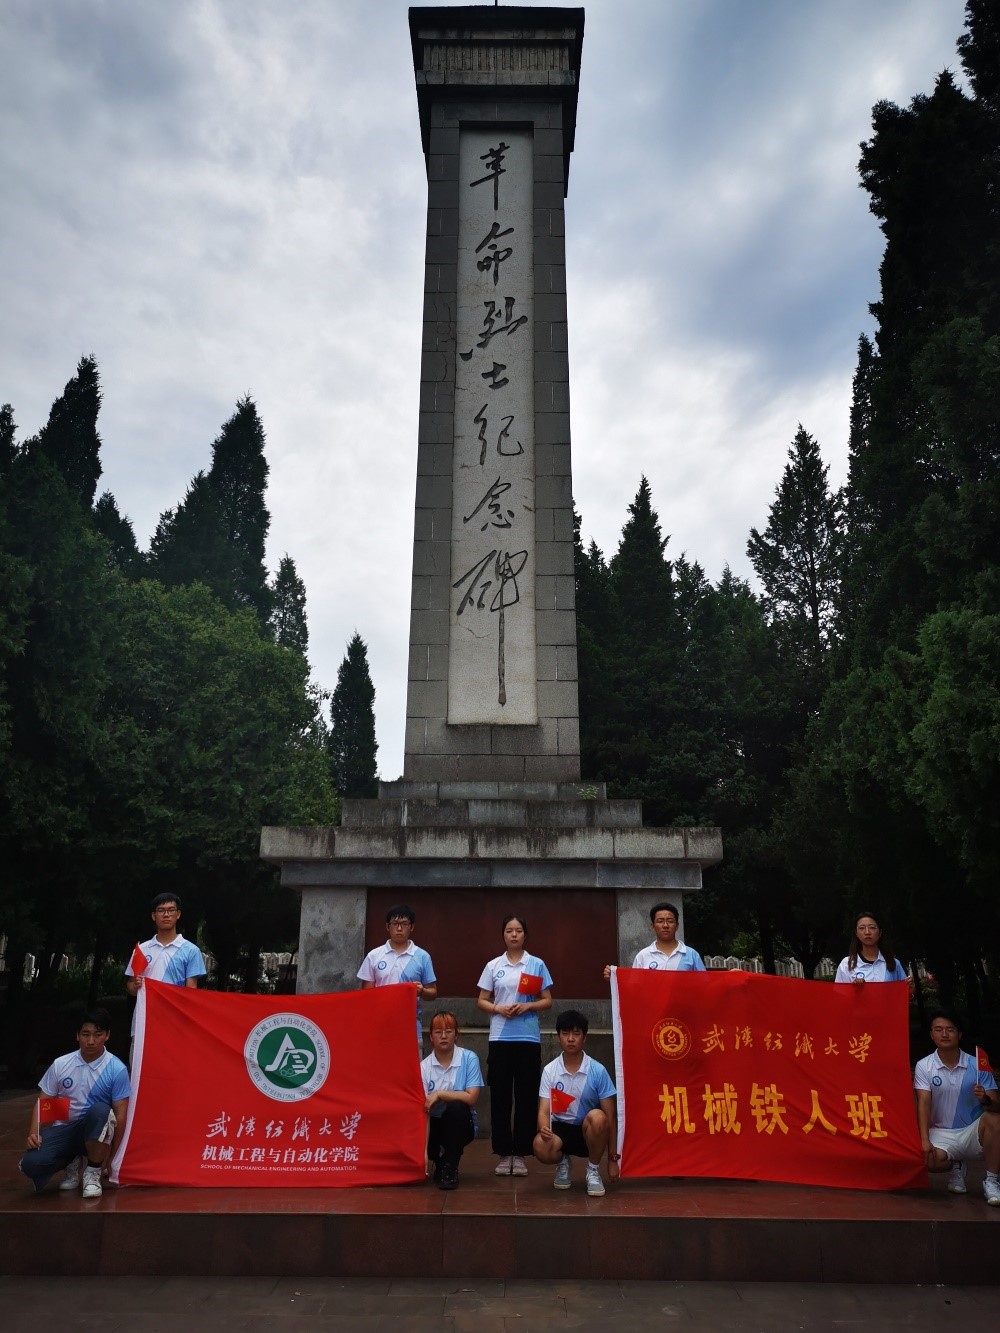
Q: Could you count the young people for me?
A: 9